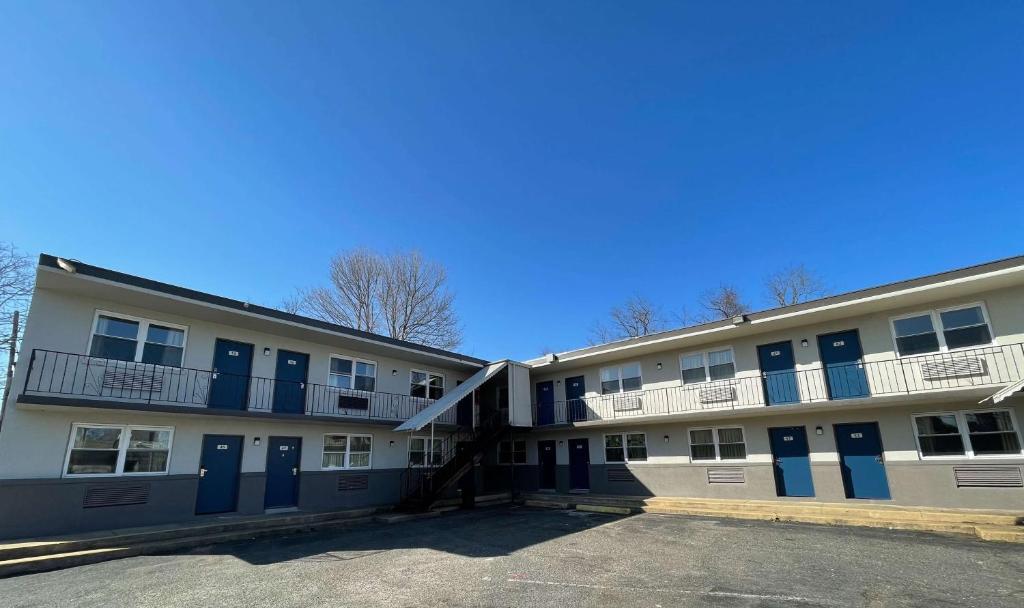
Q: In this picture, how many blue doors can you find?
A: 12